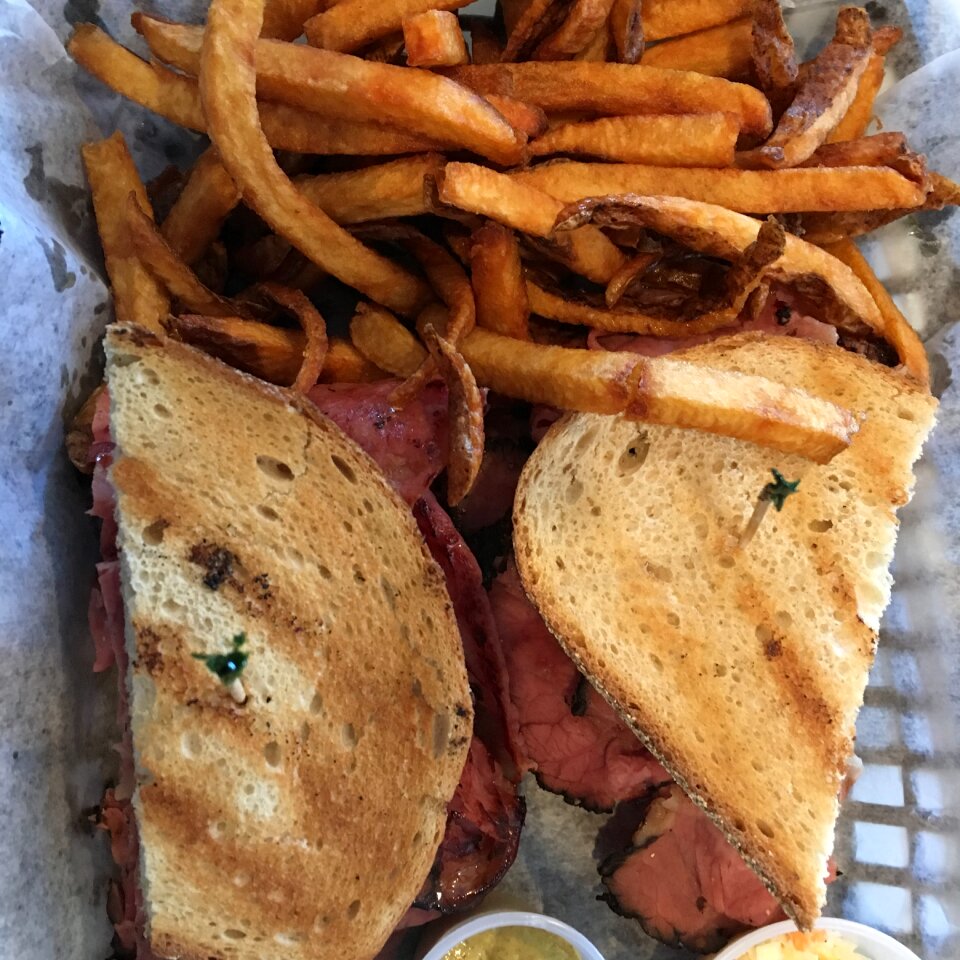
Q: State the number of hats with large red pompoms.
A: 0